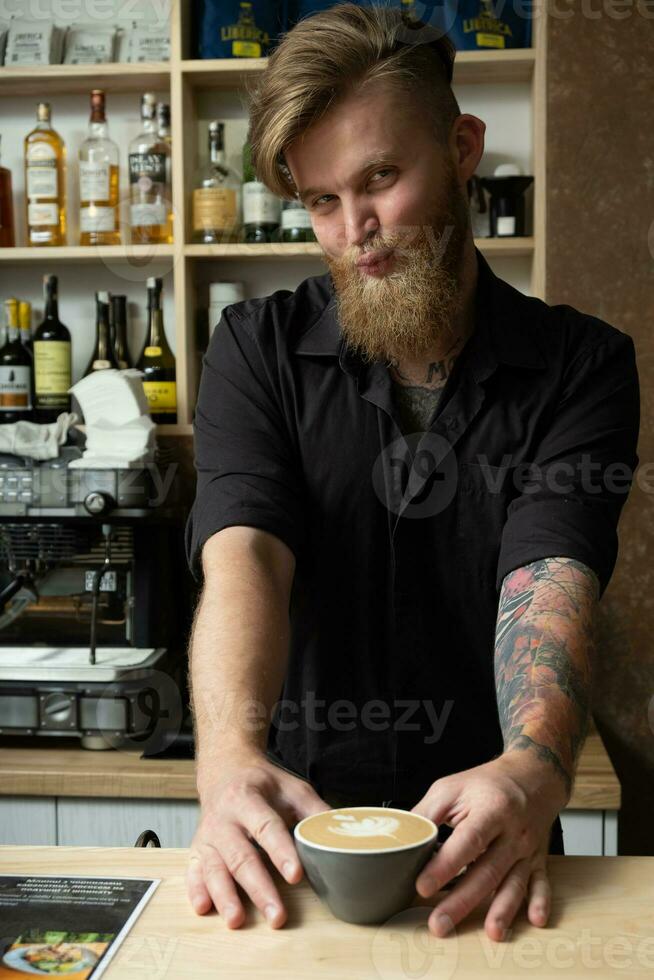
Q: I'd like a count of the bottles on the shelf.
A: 14